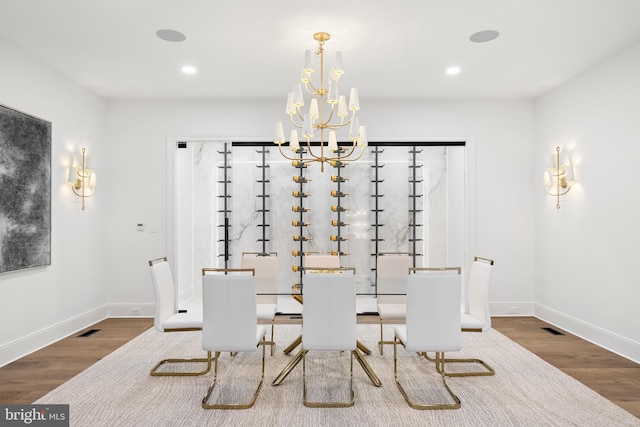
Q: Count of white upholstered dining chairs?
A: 8